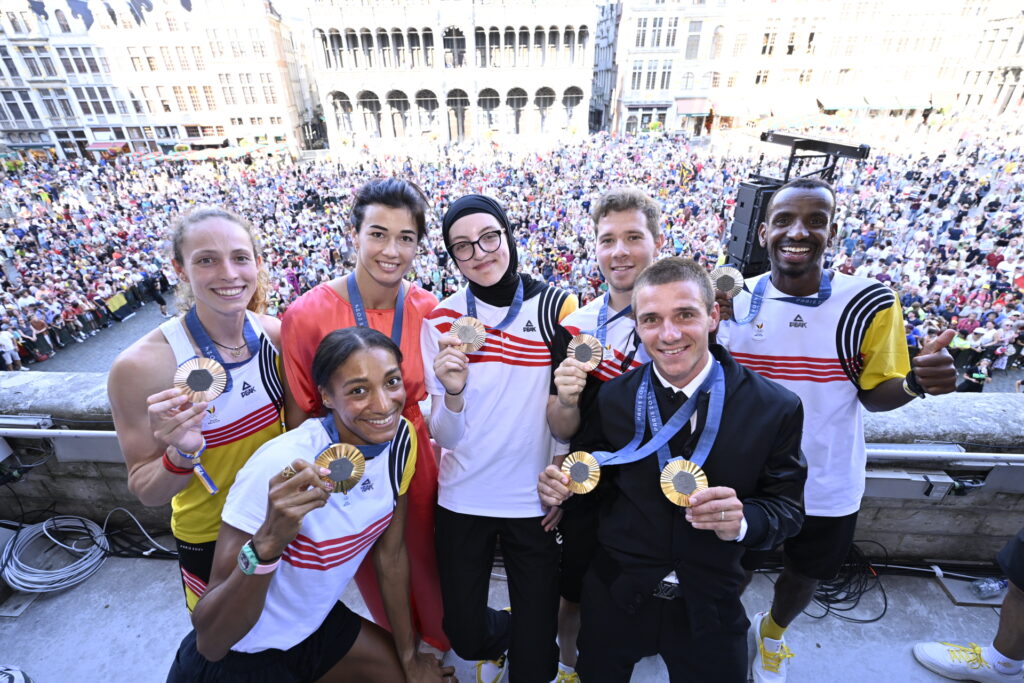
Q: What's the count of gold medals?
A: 3